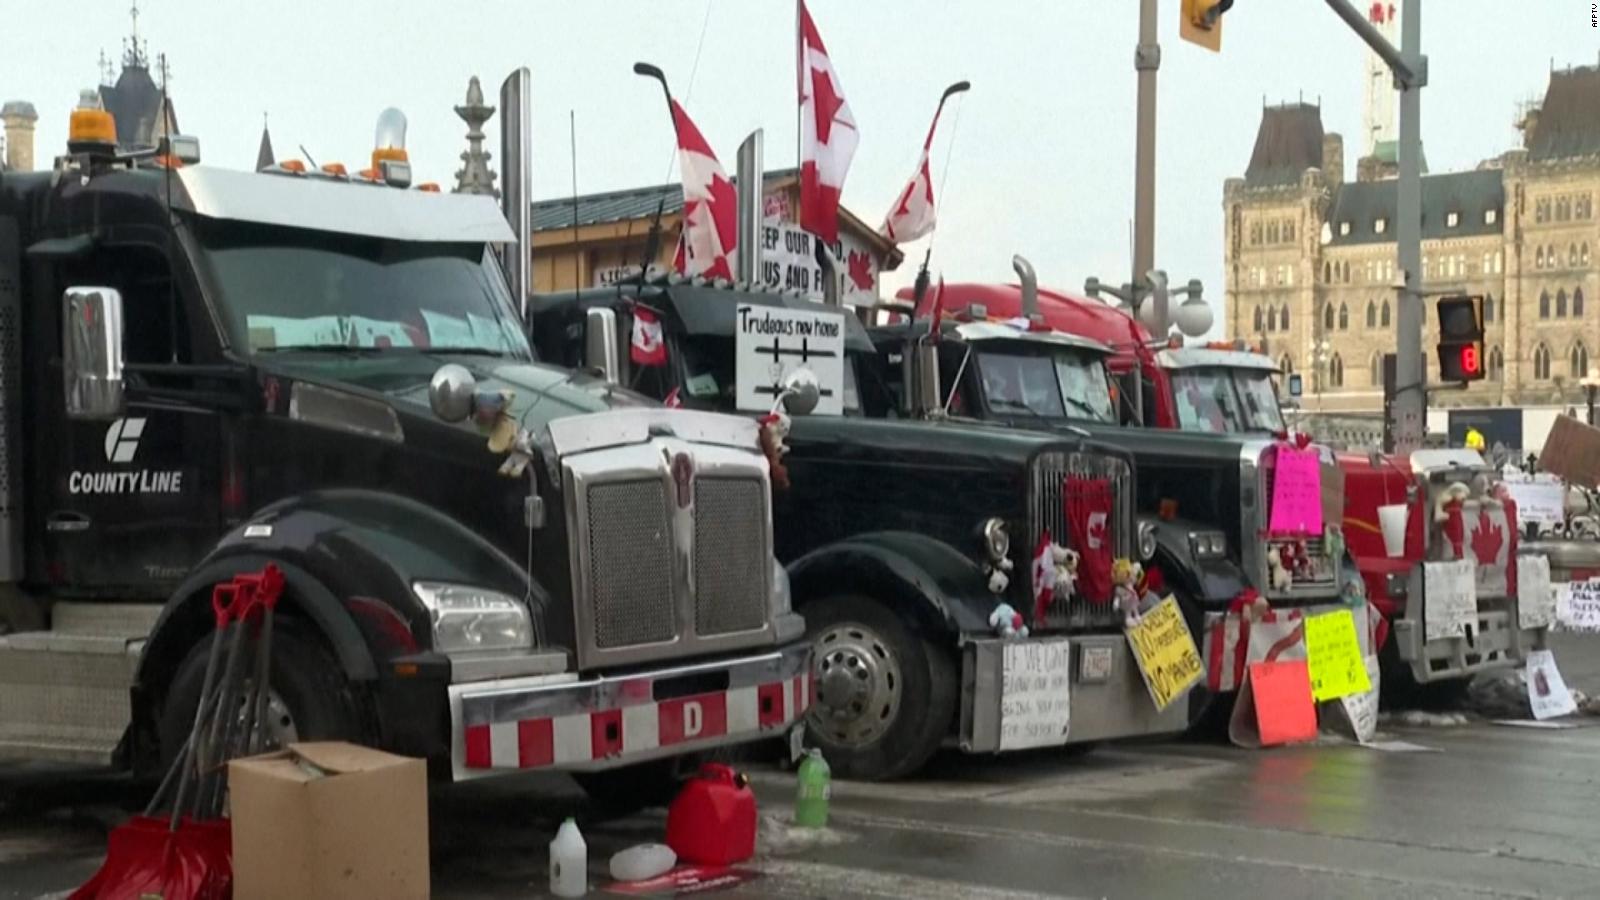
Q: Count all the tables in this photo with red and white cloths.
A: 0